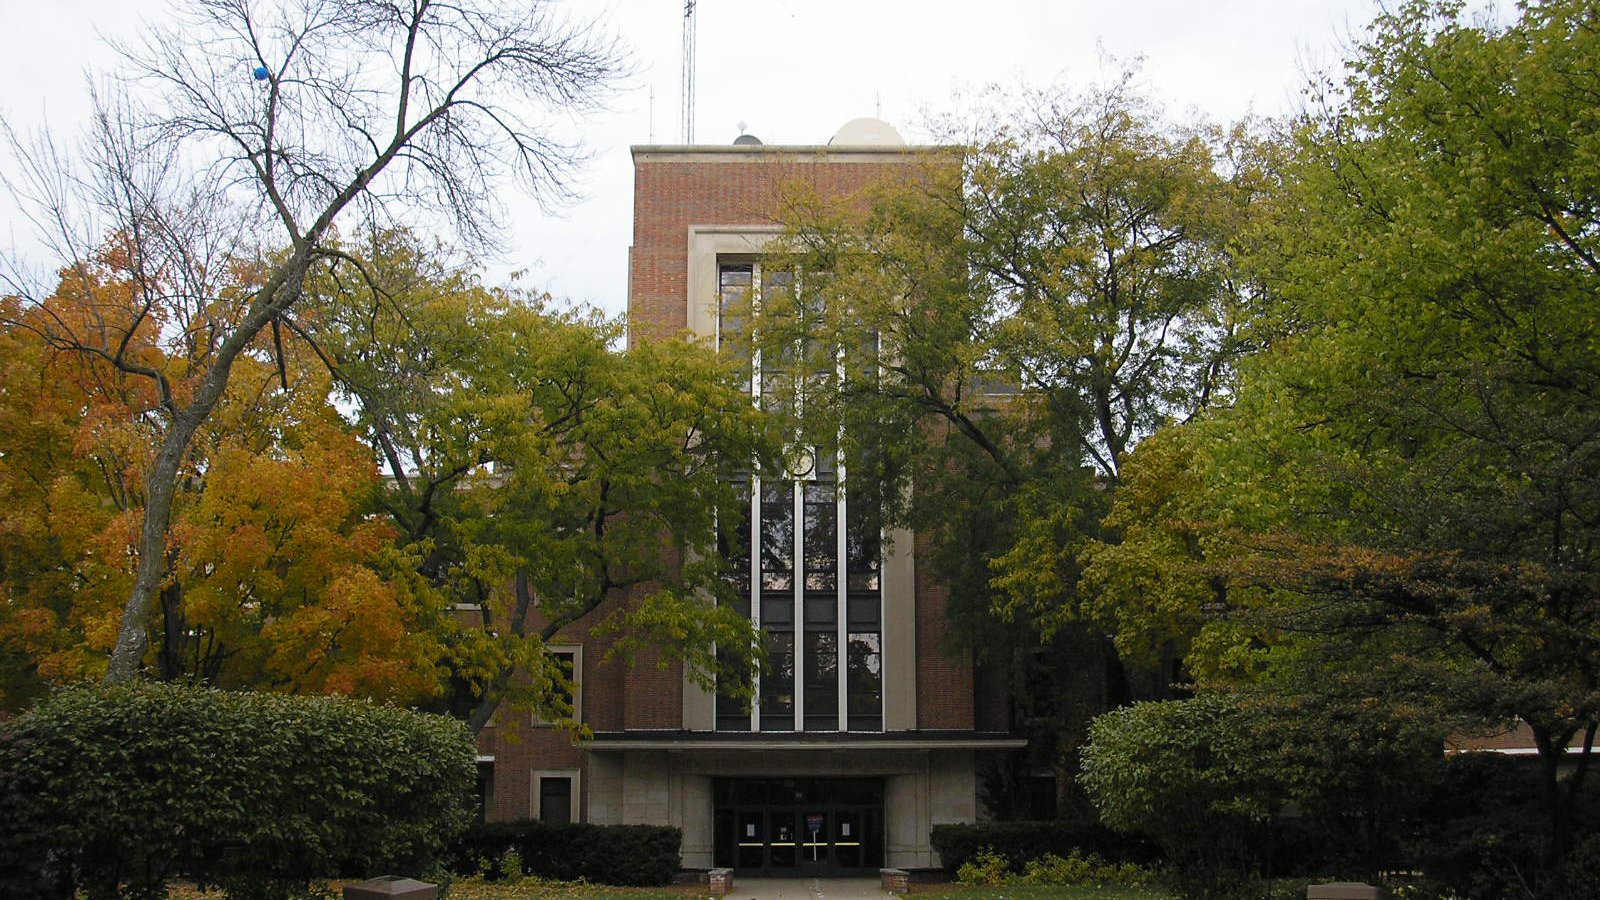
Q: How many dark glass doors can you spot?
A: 4